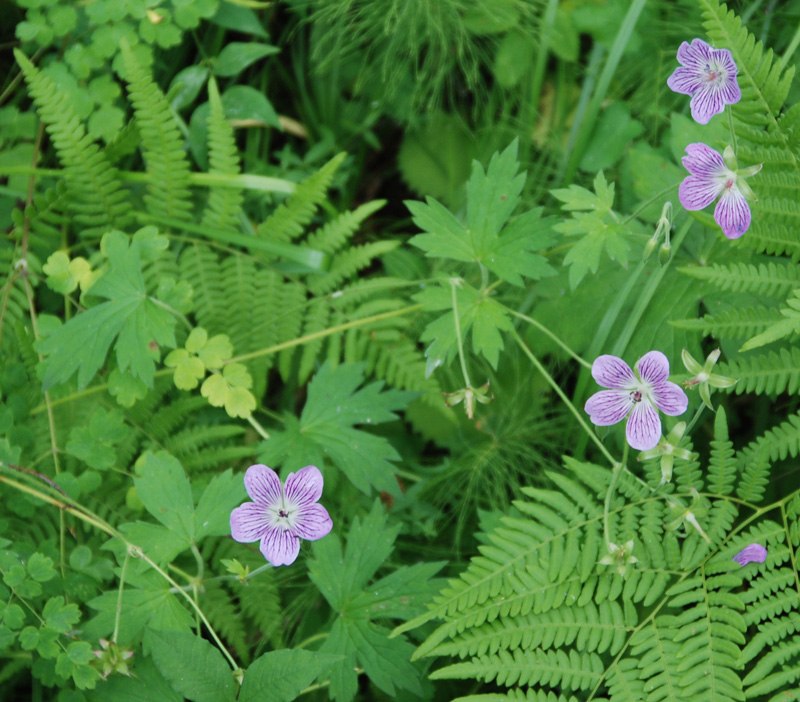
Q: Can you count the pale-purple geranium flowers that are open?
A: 4